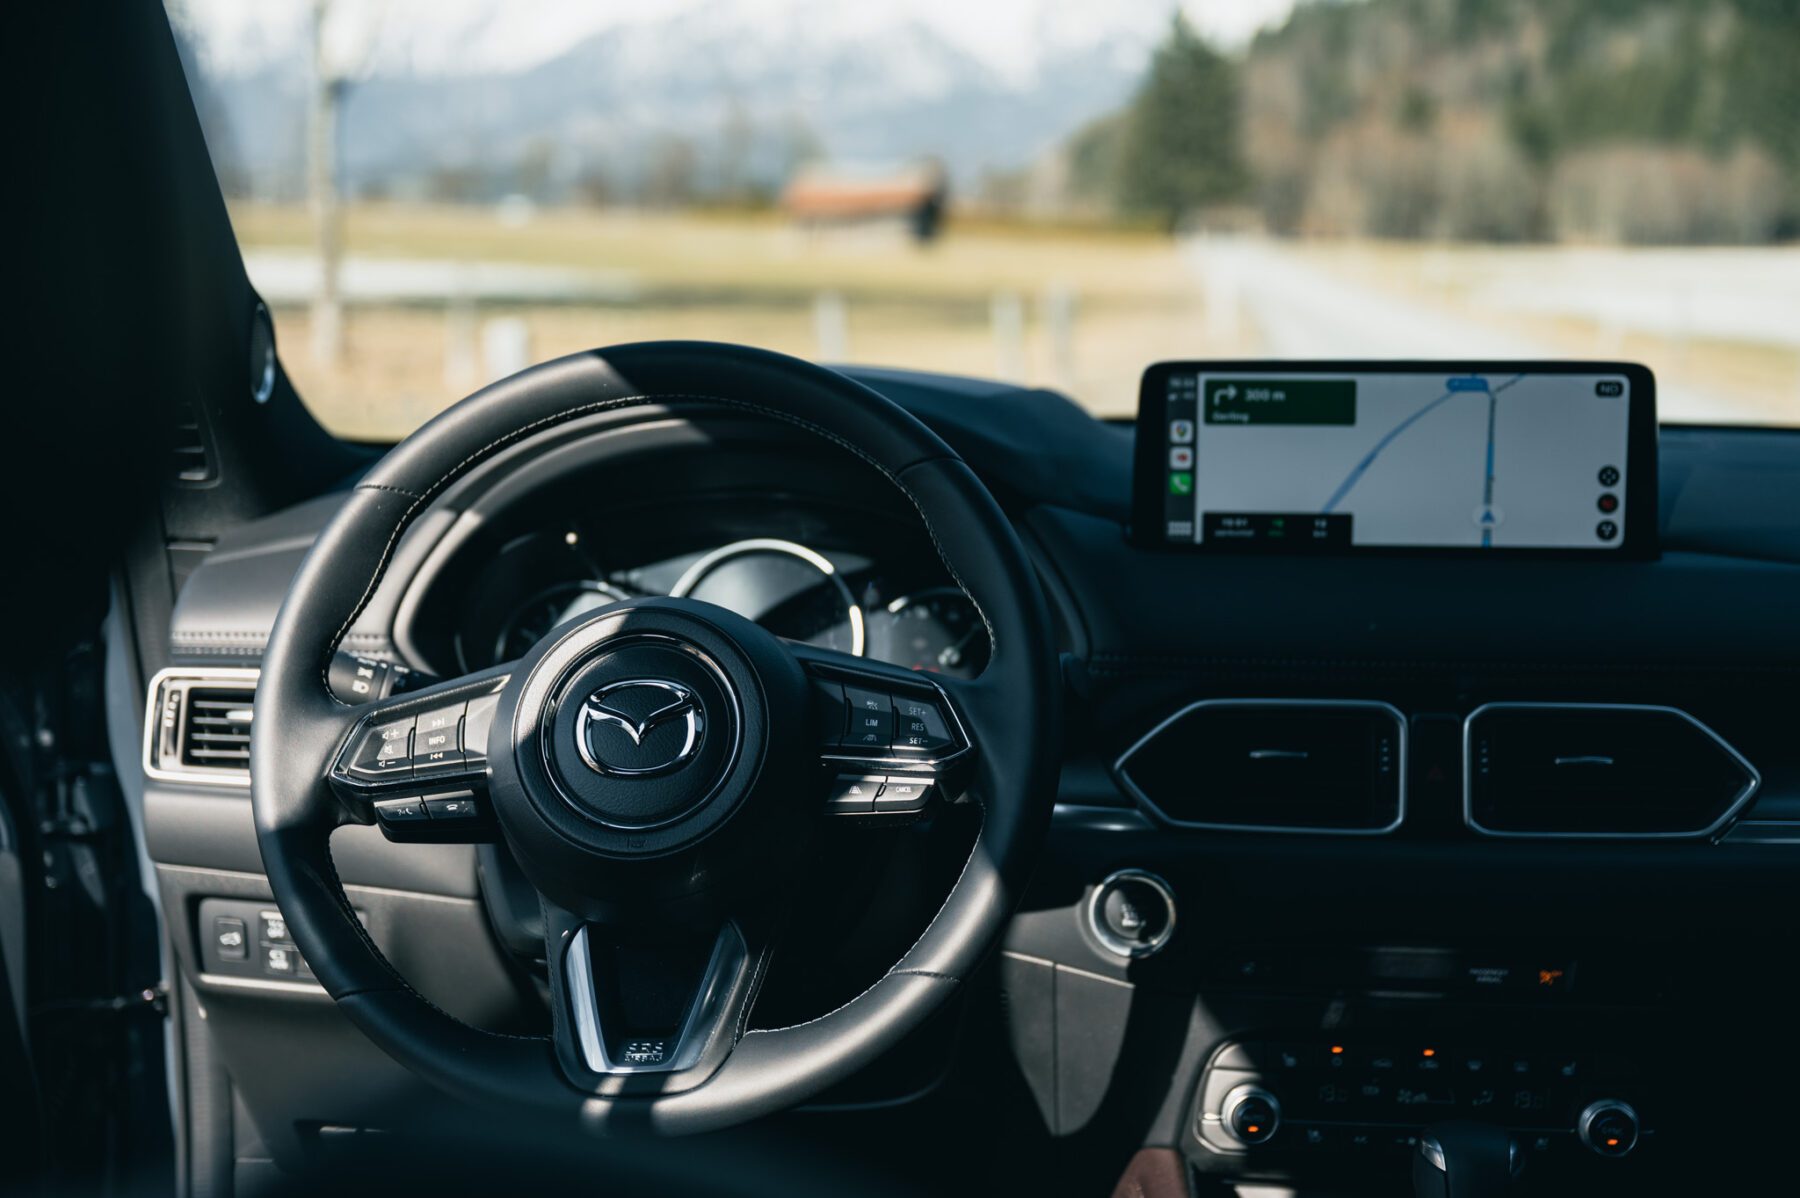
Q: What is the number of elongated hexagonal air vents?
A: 2